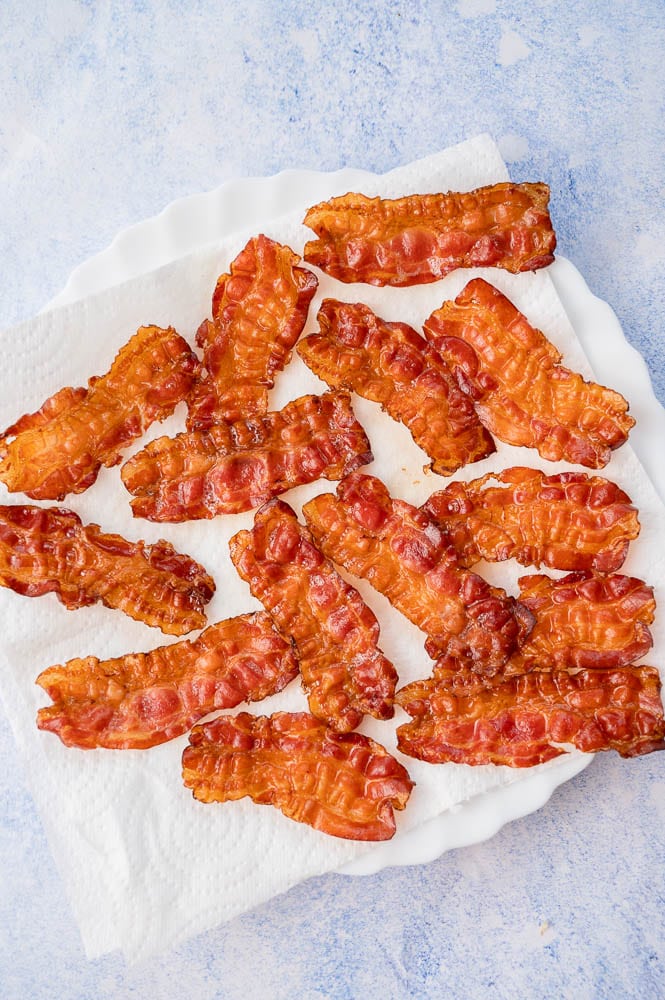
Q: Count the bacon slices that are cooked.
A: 14